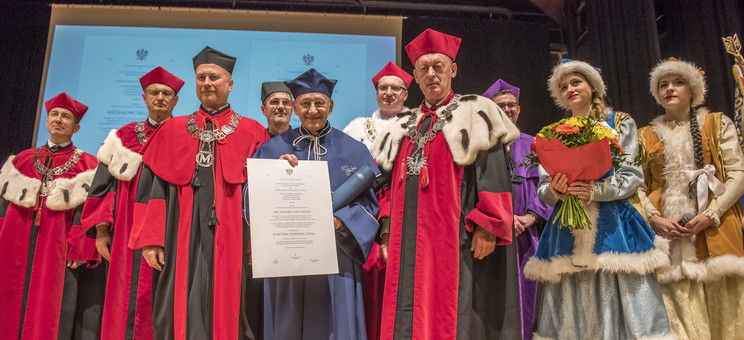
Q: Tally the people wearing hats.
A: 10